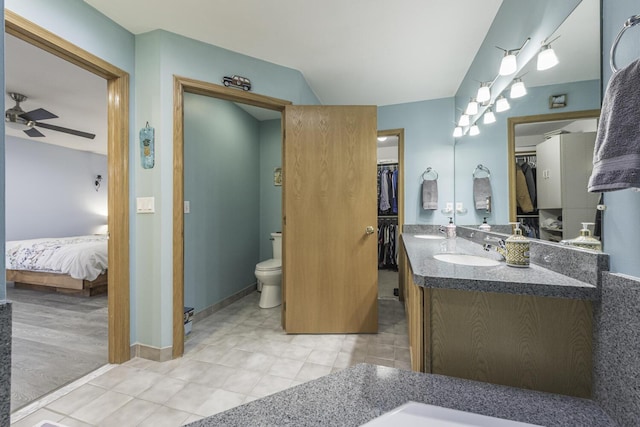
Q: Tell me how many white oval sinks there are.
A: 2